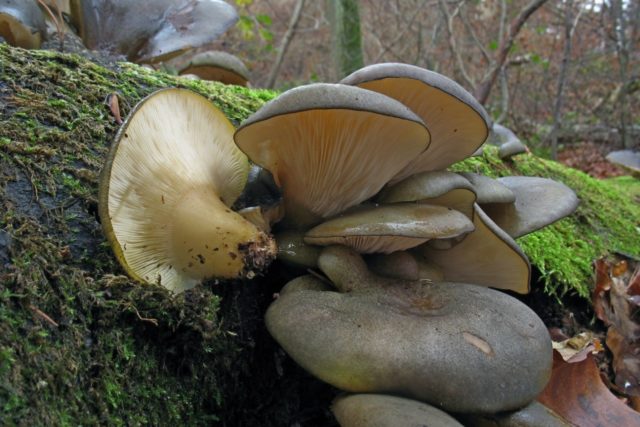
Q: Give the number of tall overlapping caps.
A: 2